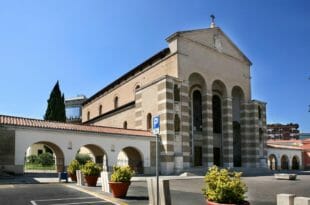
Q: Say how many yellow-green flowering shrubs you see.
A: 4